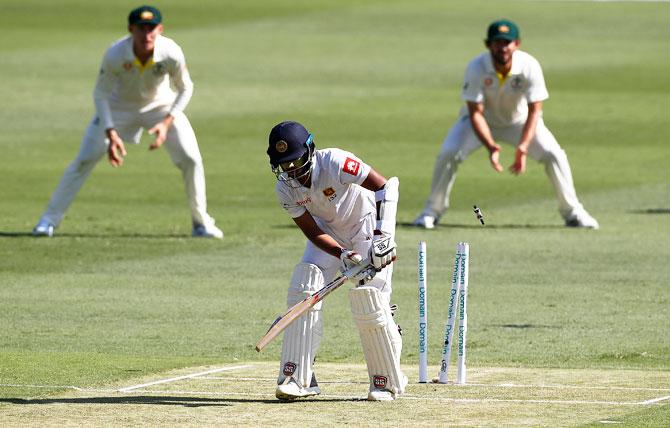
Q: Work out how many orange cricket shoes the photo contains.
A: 0